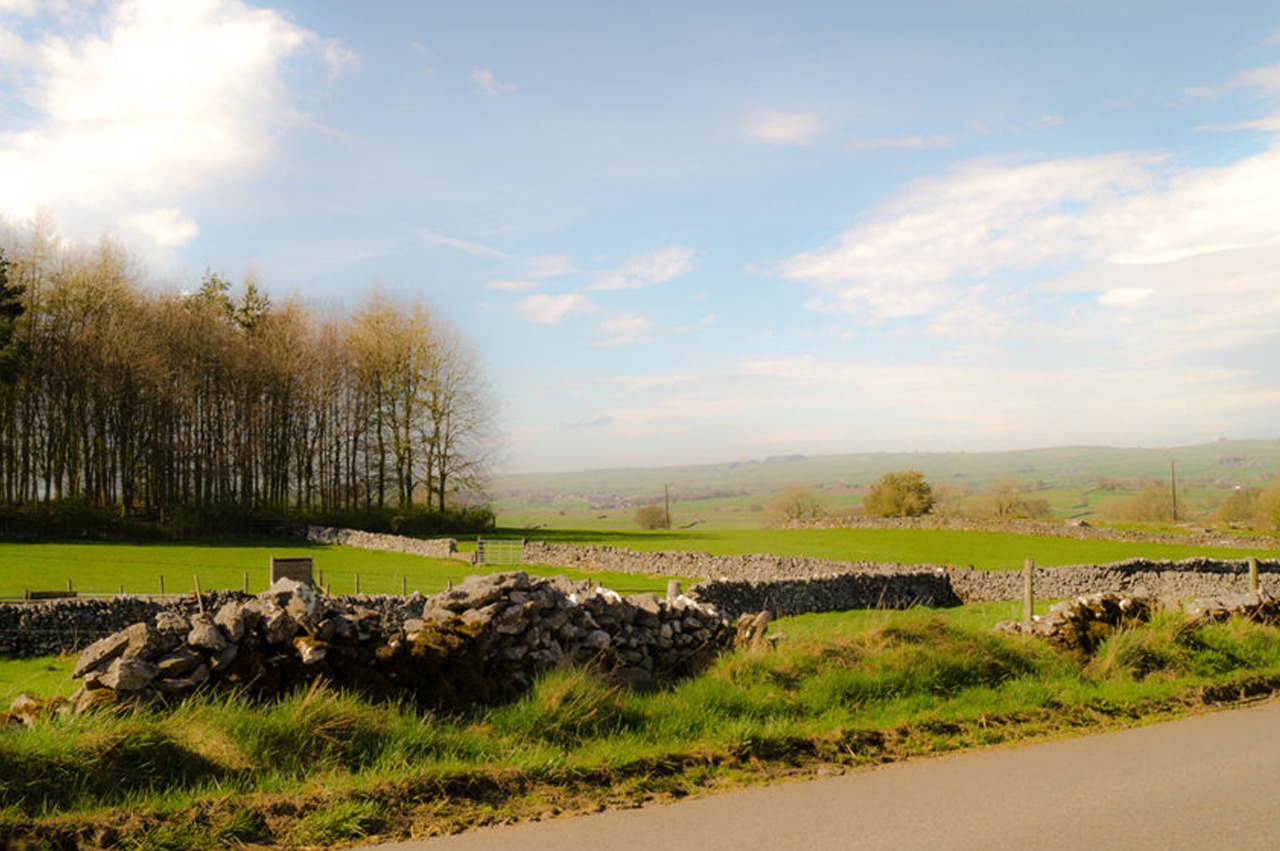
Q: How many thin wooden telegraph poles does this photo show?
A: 2